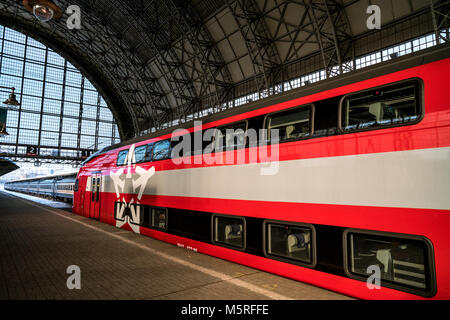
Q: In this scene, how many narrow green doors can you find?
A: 0